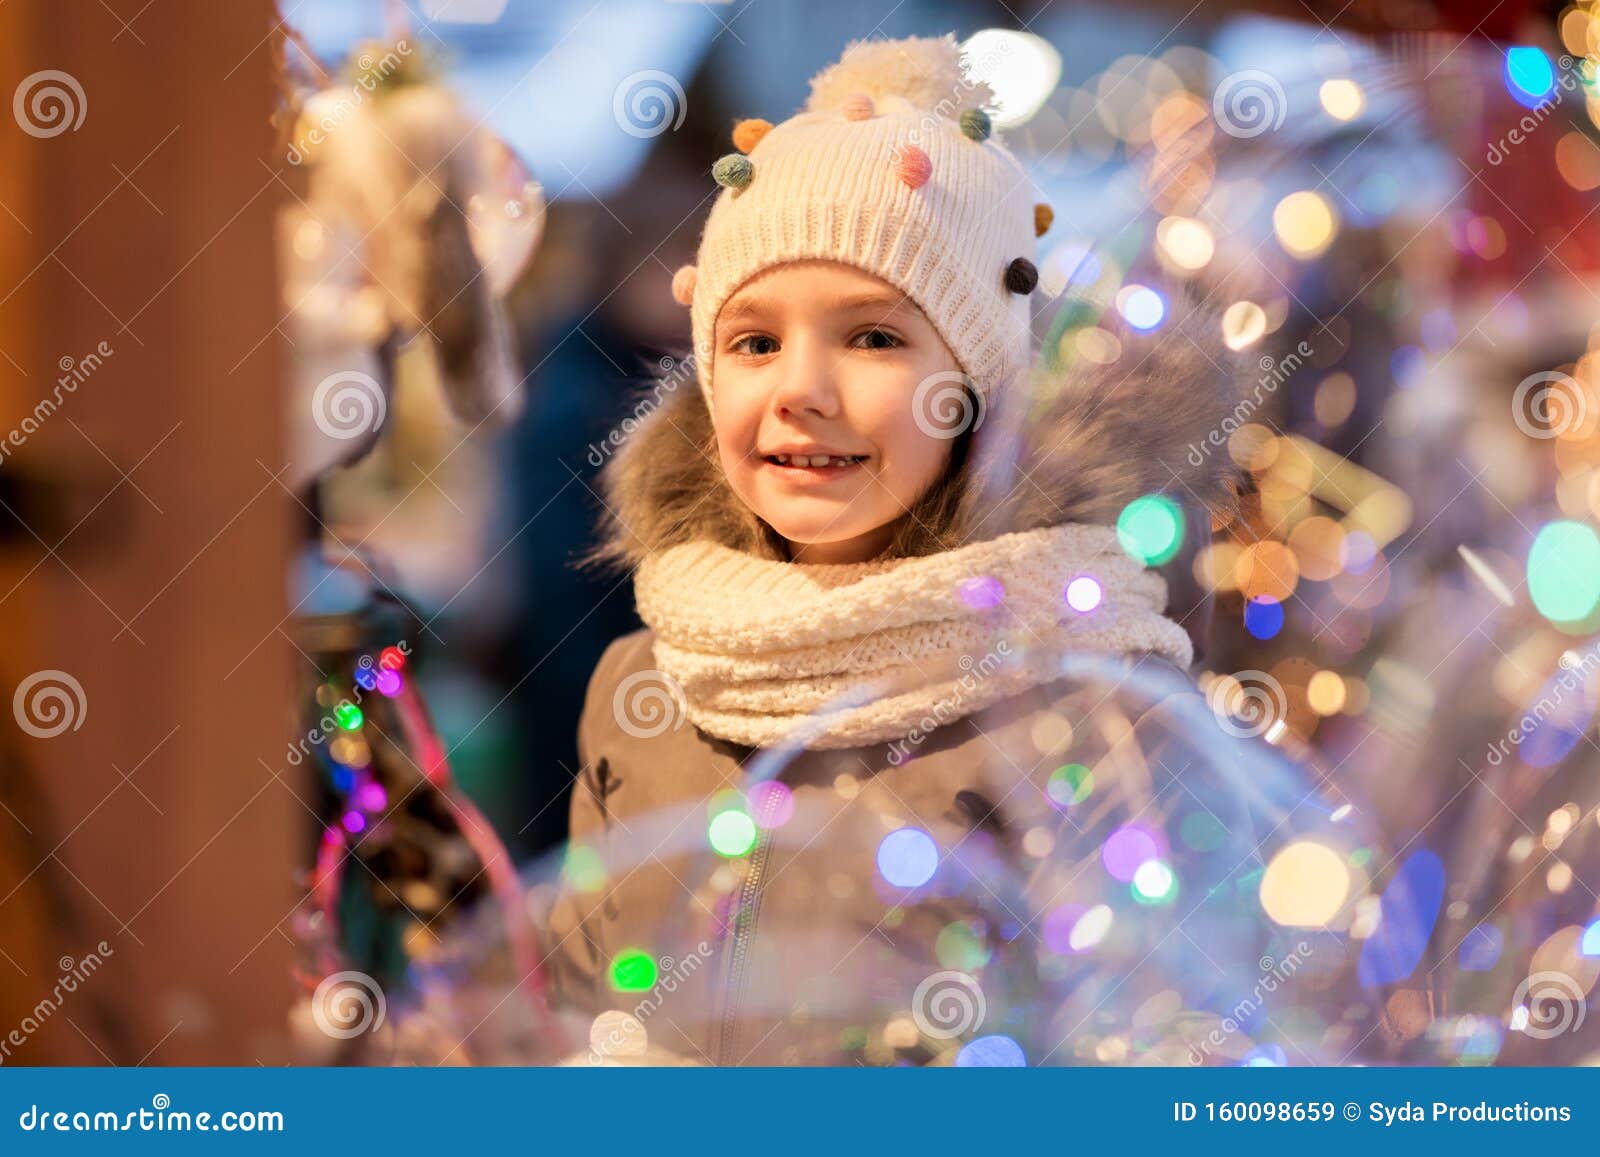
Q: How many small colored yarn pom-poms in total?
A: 8